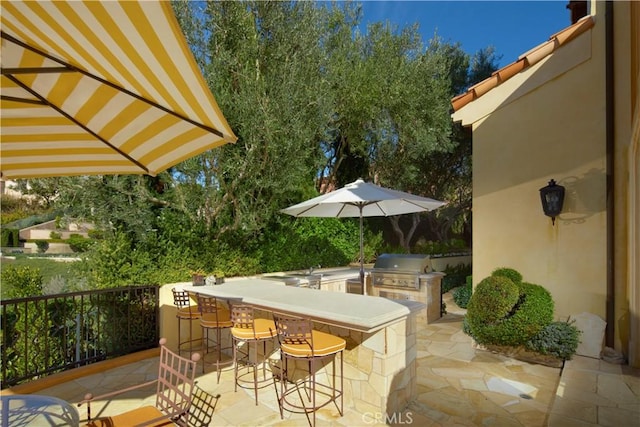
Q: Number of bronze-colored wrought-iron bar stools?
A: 4